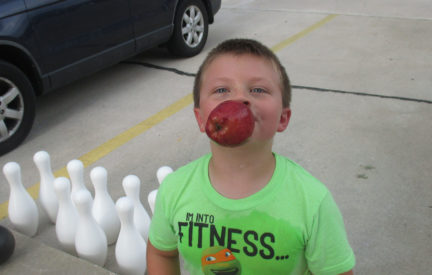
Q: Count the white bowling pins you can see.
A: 10